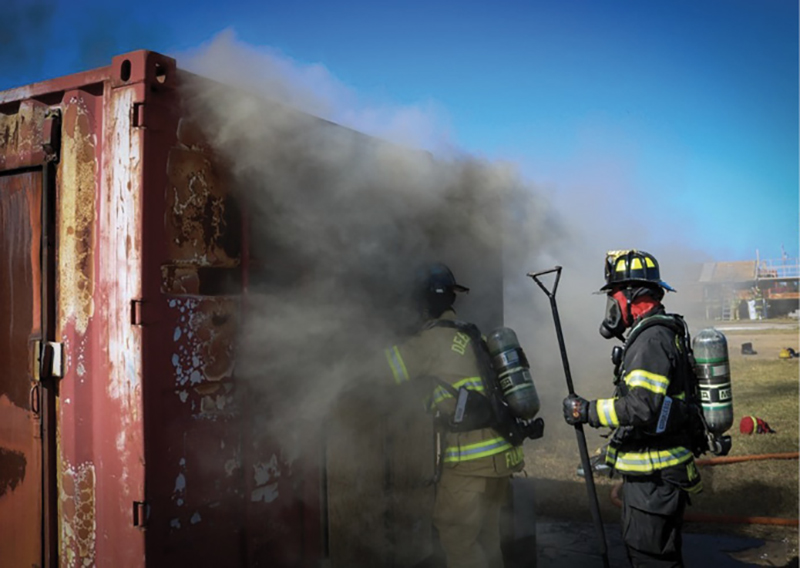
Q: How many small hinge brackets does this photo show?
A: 3